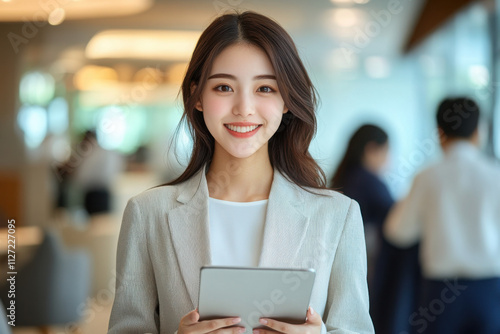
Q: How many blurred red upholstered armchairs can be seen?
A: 0